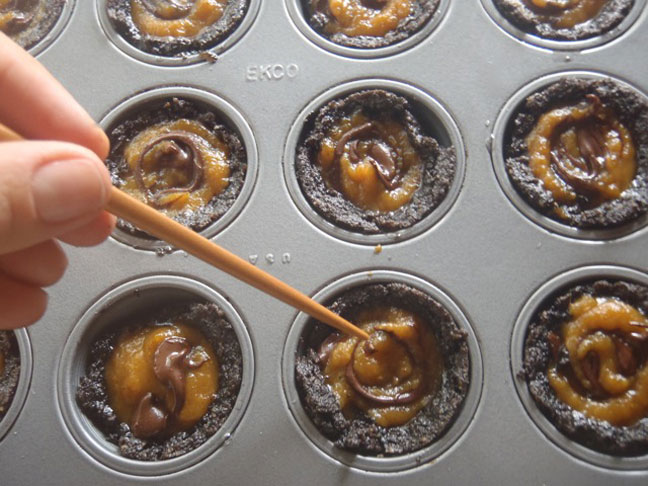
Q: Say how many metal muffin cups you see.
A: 11